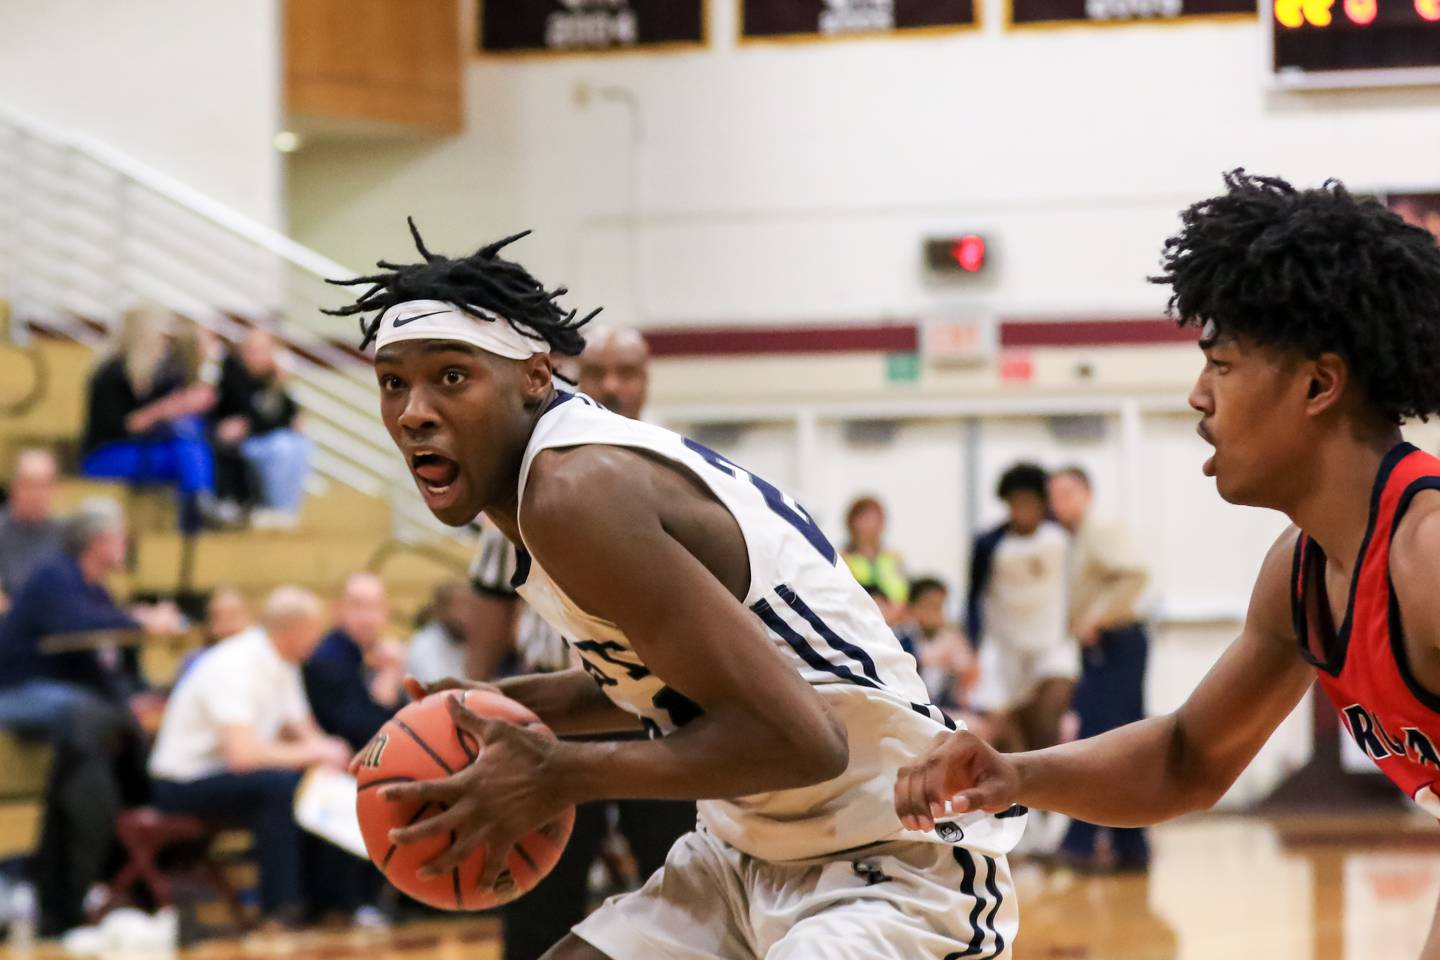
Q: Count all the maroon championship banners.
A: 3